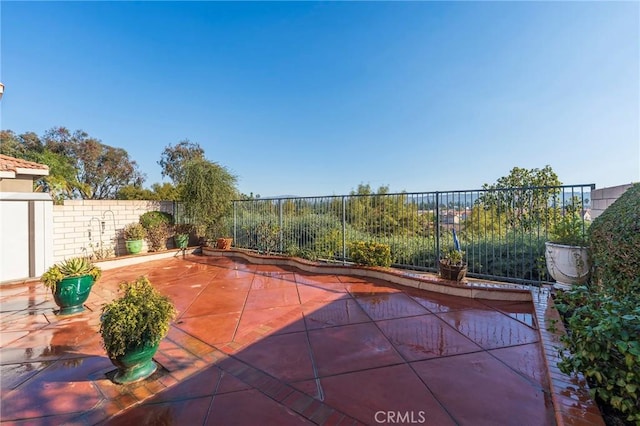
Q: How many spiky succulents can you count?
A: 1